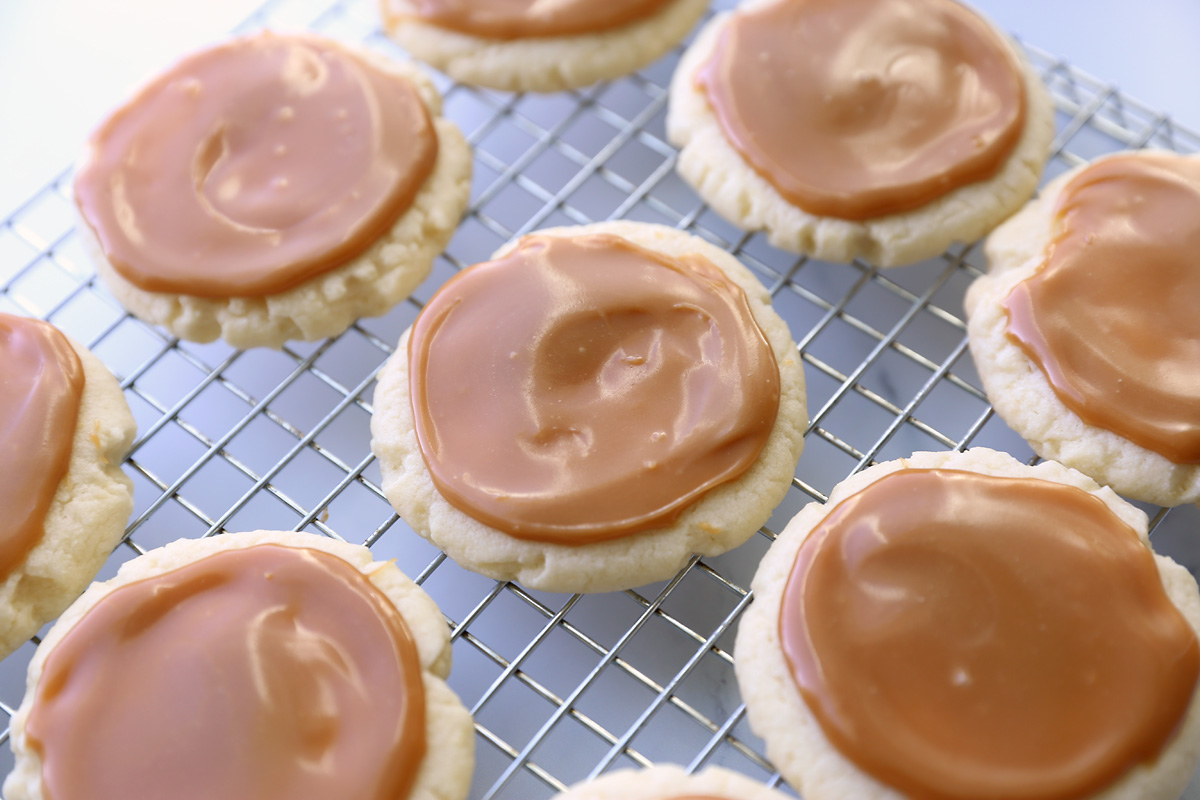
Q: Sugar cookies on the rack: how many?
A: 9